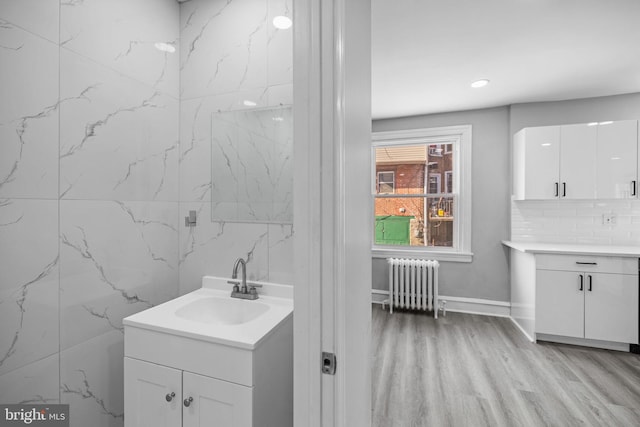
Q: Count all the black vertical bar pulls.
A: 5